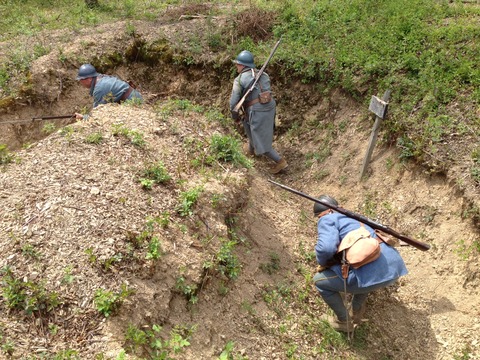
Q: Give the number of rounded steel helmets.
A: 3